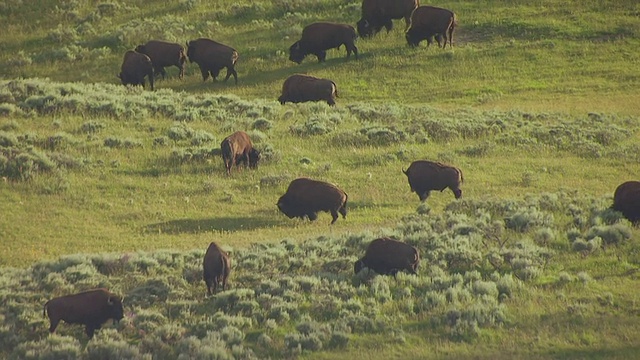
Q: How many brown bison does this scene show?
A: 14